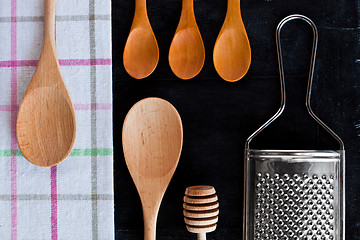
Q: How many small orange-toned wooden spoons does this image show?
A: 3